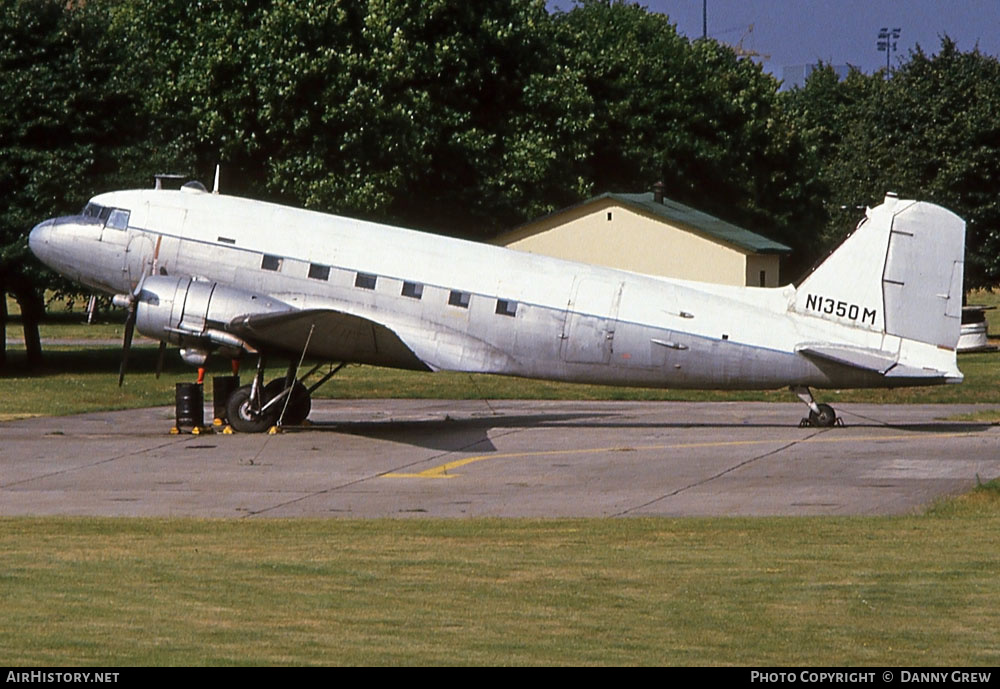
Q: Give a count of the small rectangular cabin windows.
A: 6